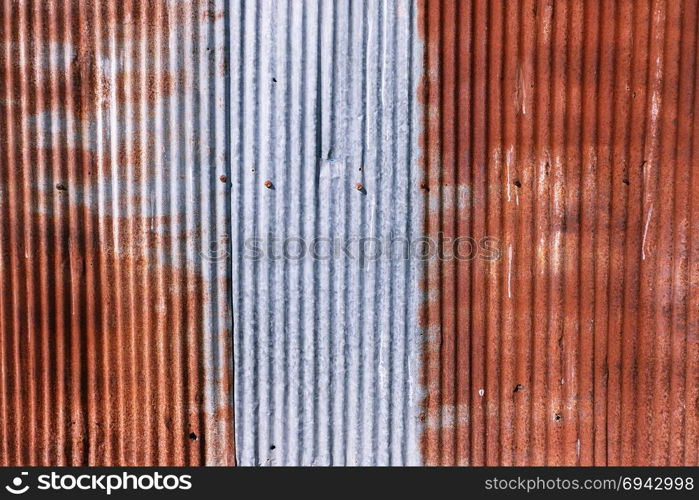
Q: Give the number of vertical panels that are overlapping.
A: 3